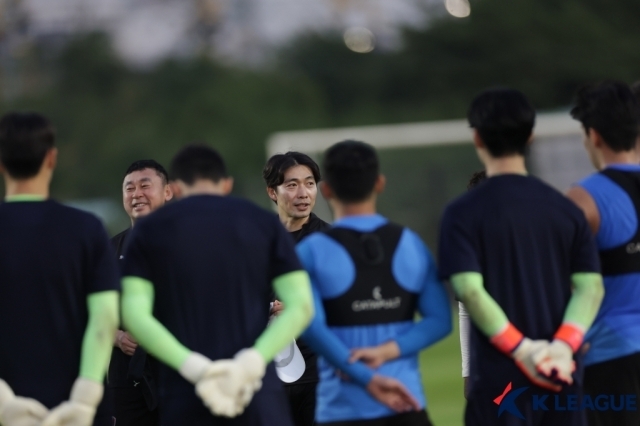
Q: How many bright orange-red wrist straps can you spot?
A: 2